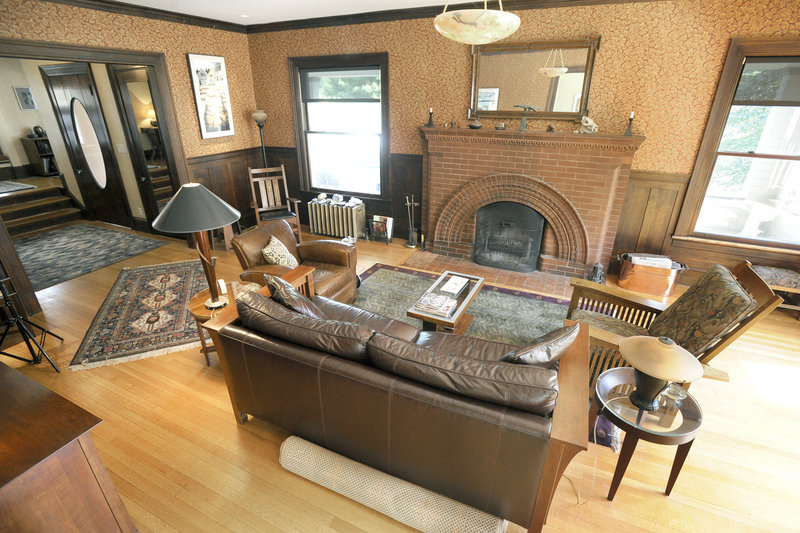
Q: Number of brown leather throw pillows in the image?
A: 2